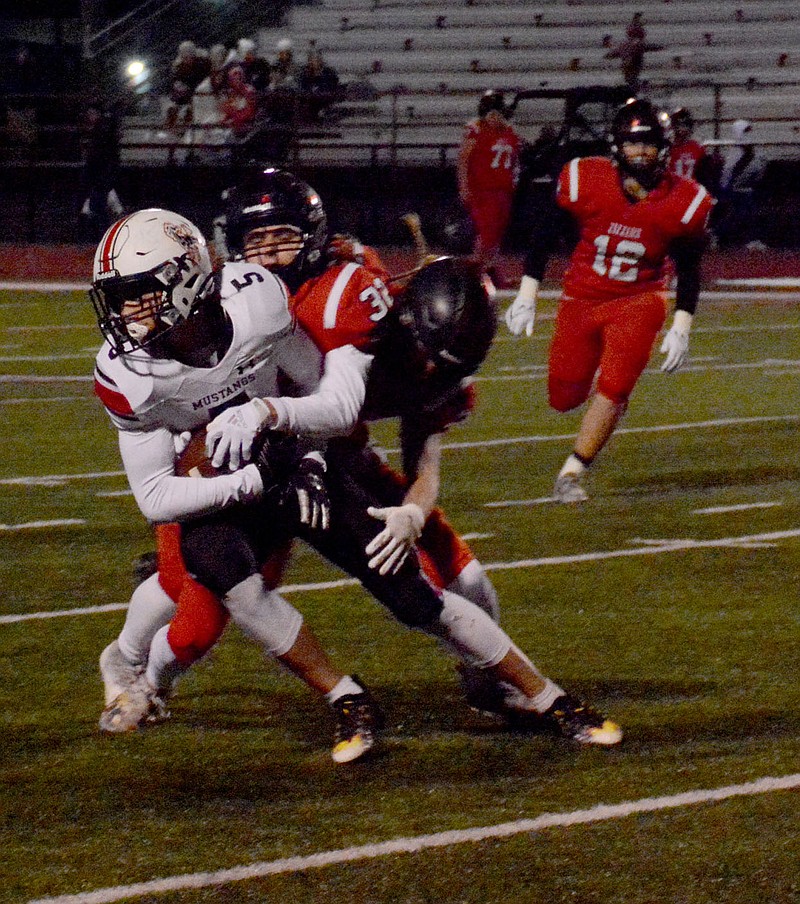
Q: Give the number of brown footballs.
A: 1